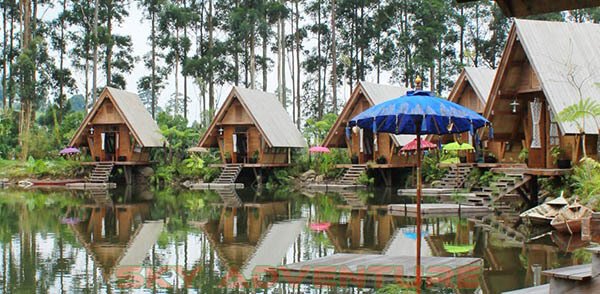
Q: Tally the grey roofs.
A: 5